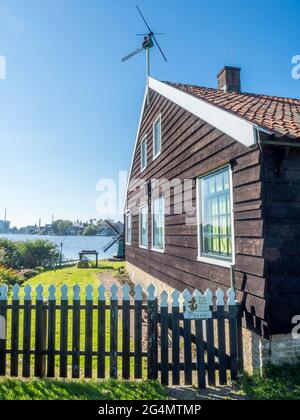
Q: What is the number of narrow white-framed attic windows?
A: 2